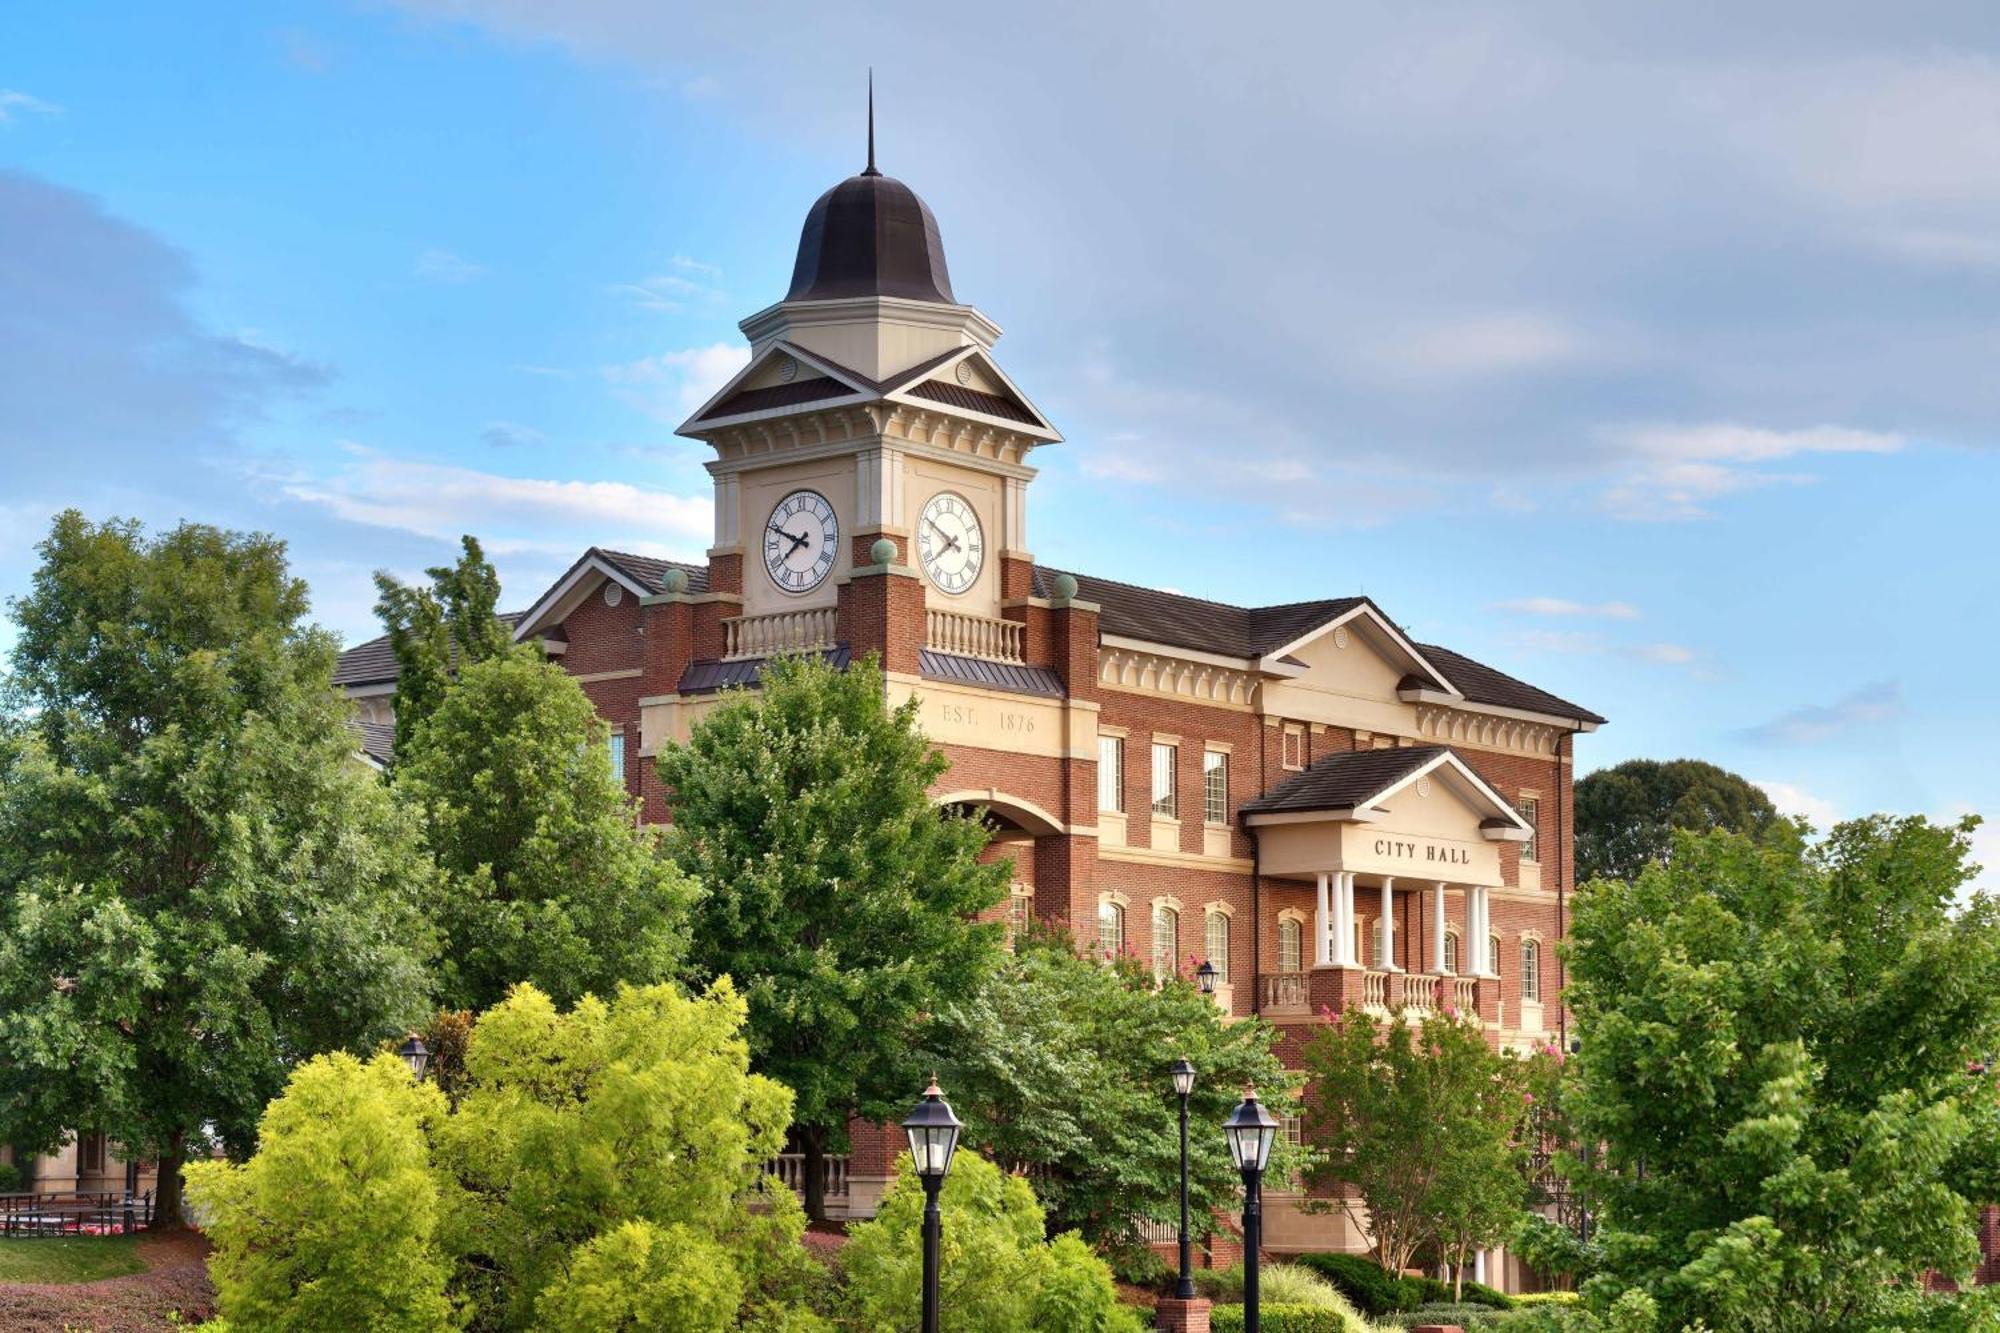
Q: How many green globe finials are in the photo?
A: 3